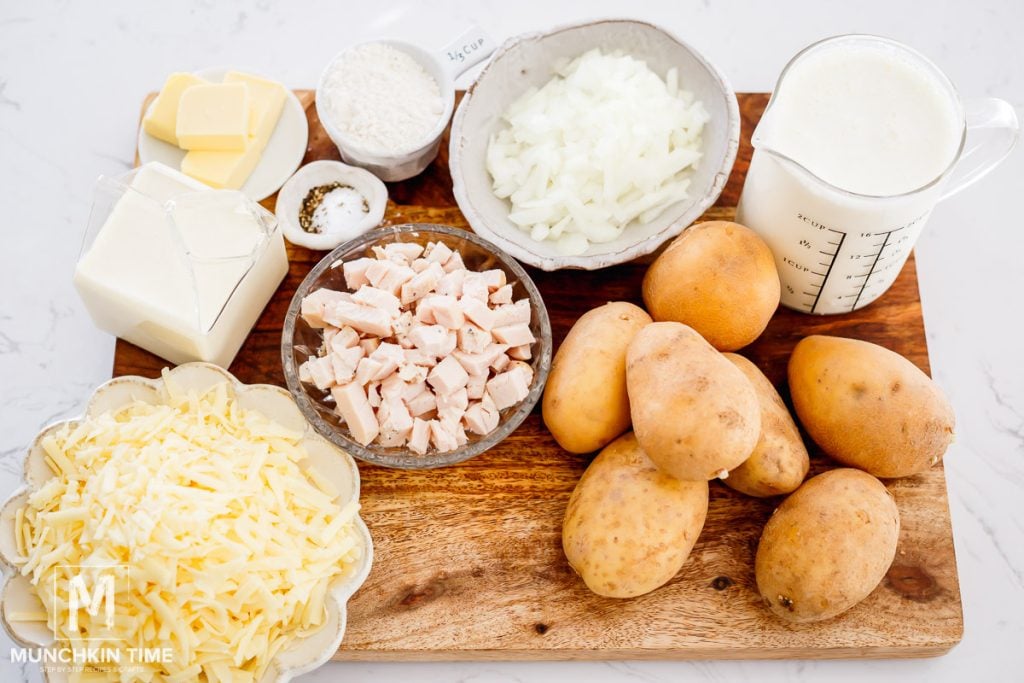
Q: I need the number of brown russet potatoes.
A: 7